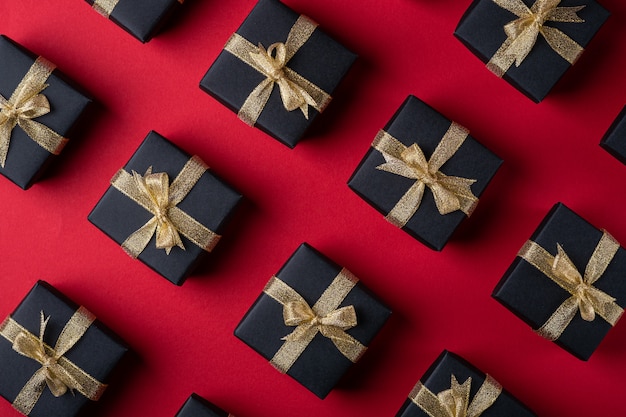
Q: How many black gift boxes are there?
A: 12